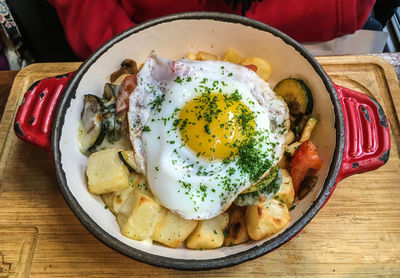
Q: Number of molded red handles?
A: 2